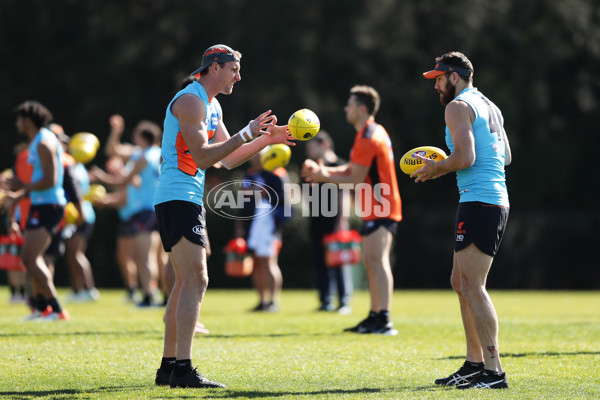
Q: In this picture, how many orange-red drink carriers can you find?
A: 3